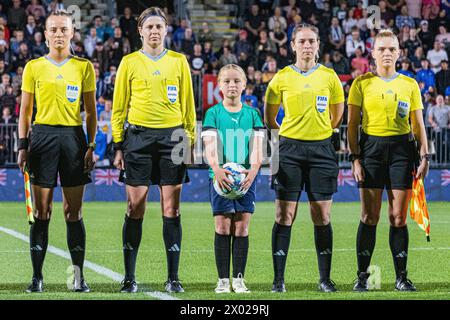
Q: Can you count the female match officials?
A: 4